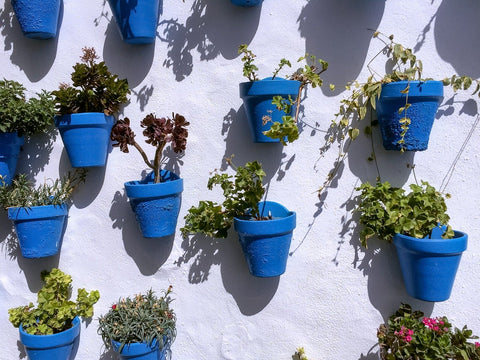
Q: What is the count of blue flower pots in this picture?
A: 13